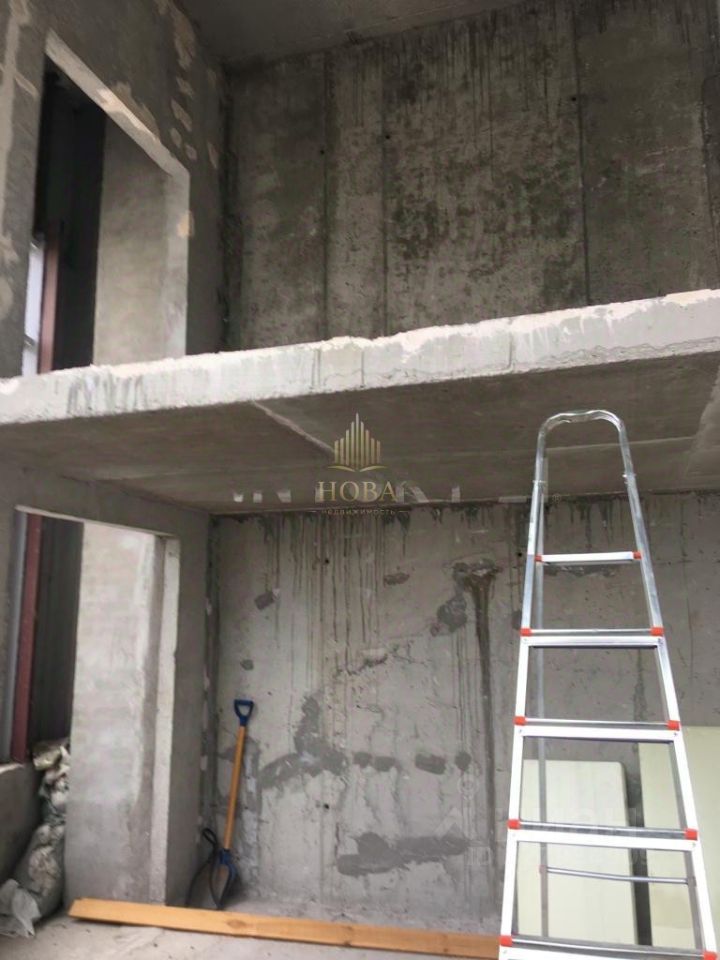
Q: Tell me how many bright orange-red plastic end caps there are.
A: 10